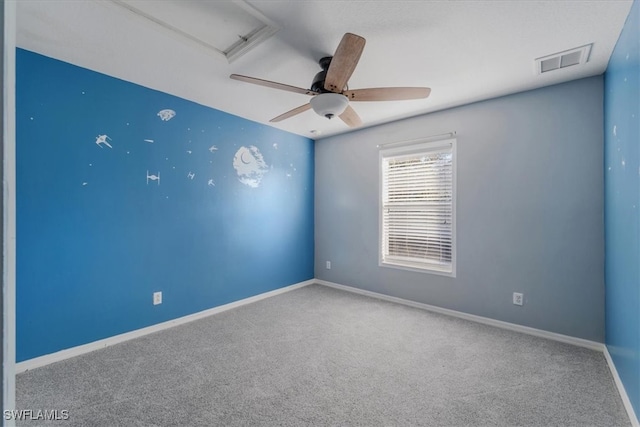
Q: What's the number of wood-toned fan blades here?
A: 5